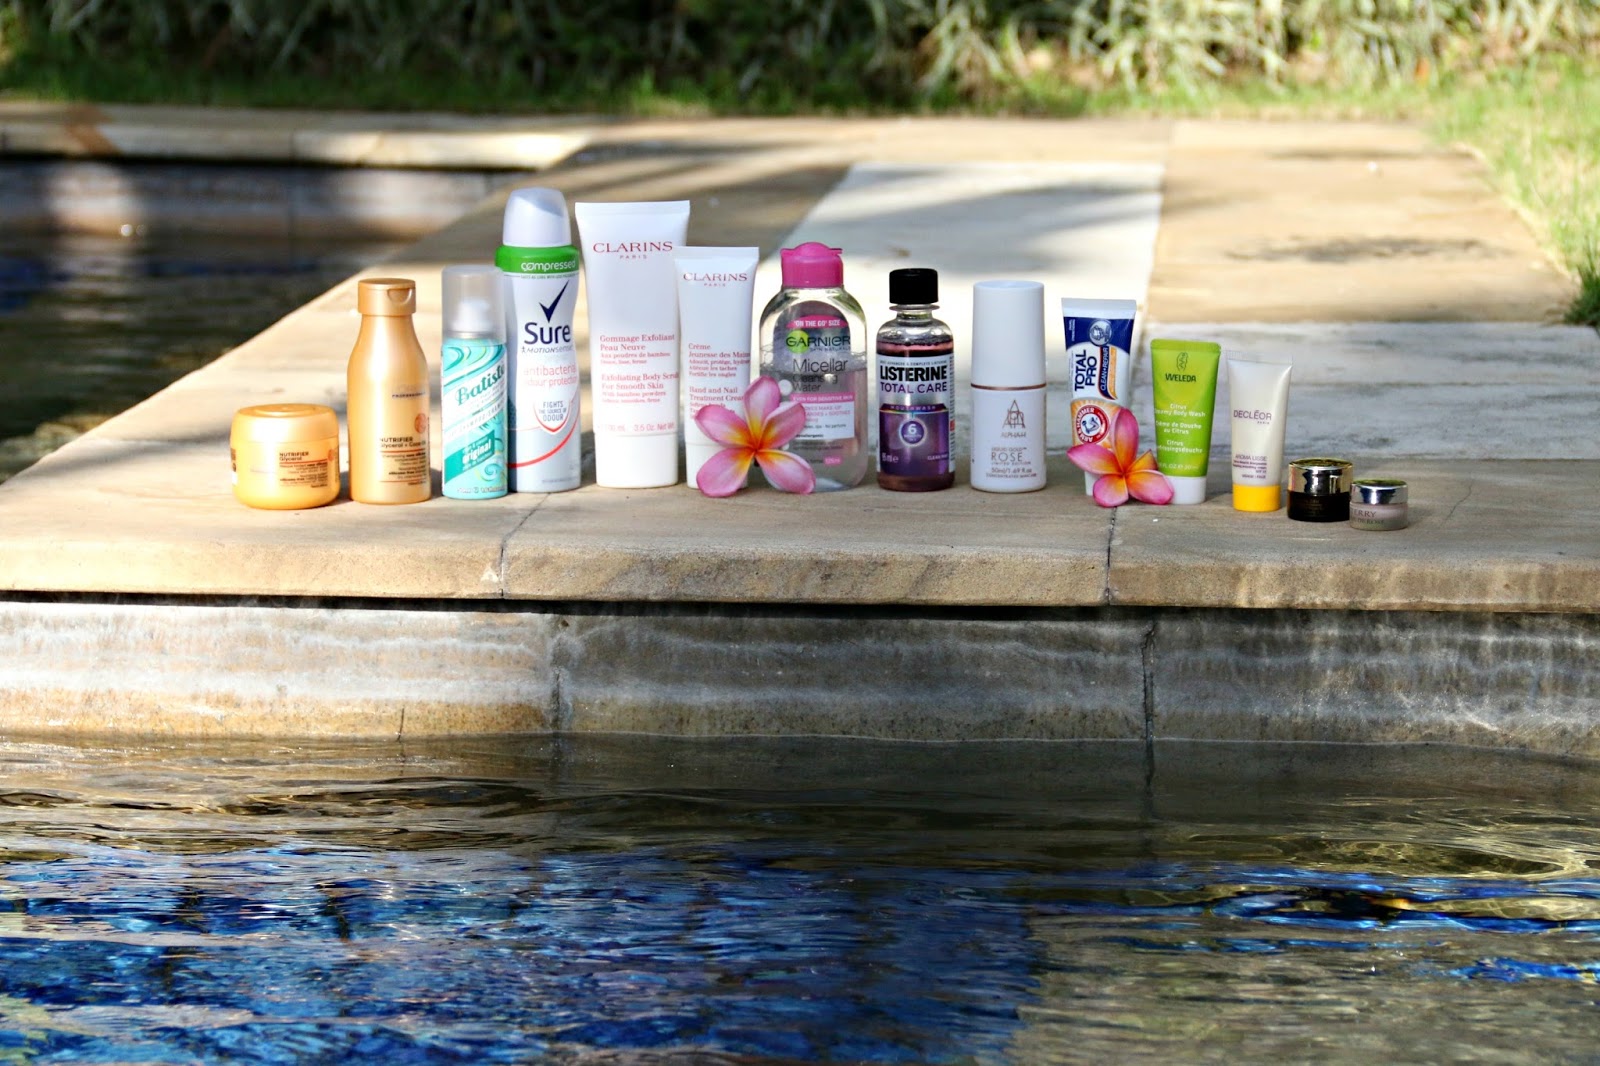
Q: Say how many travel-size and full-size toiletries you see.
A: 14